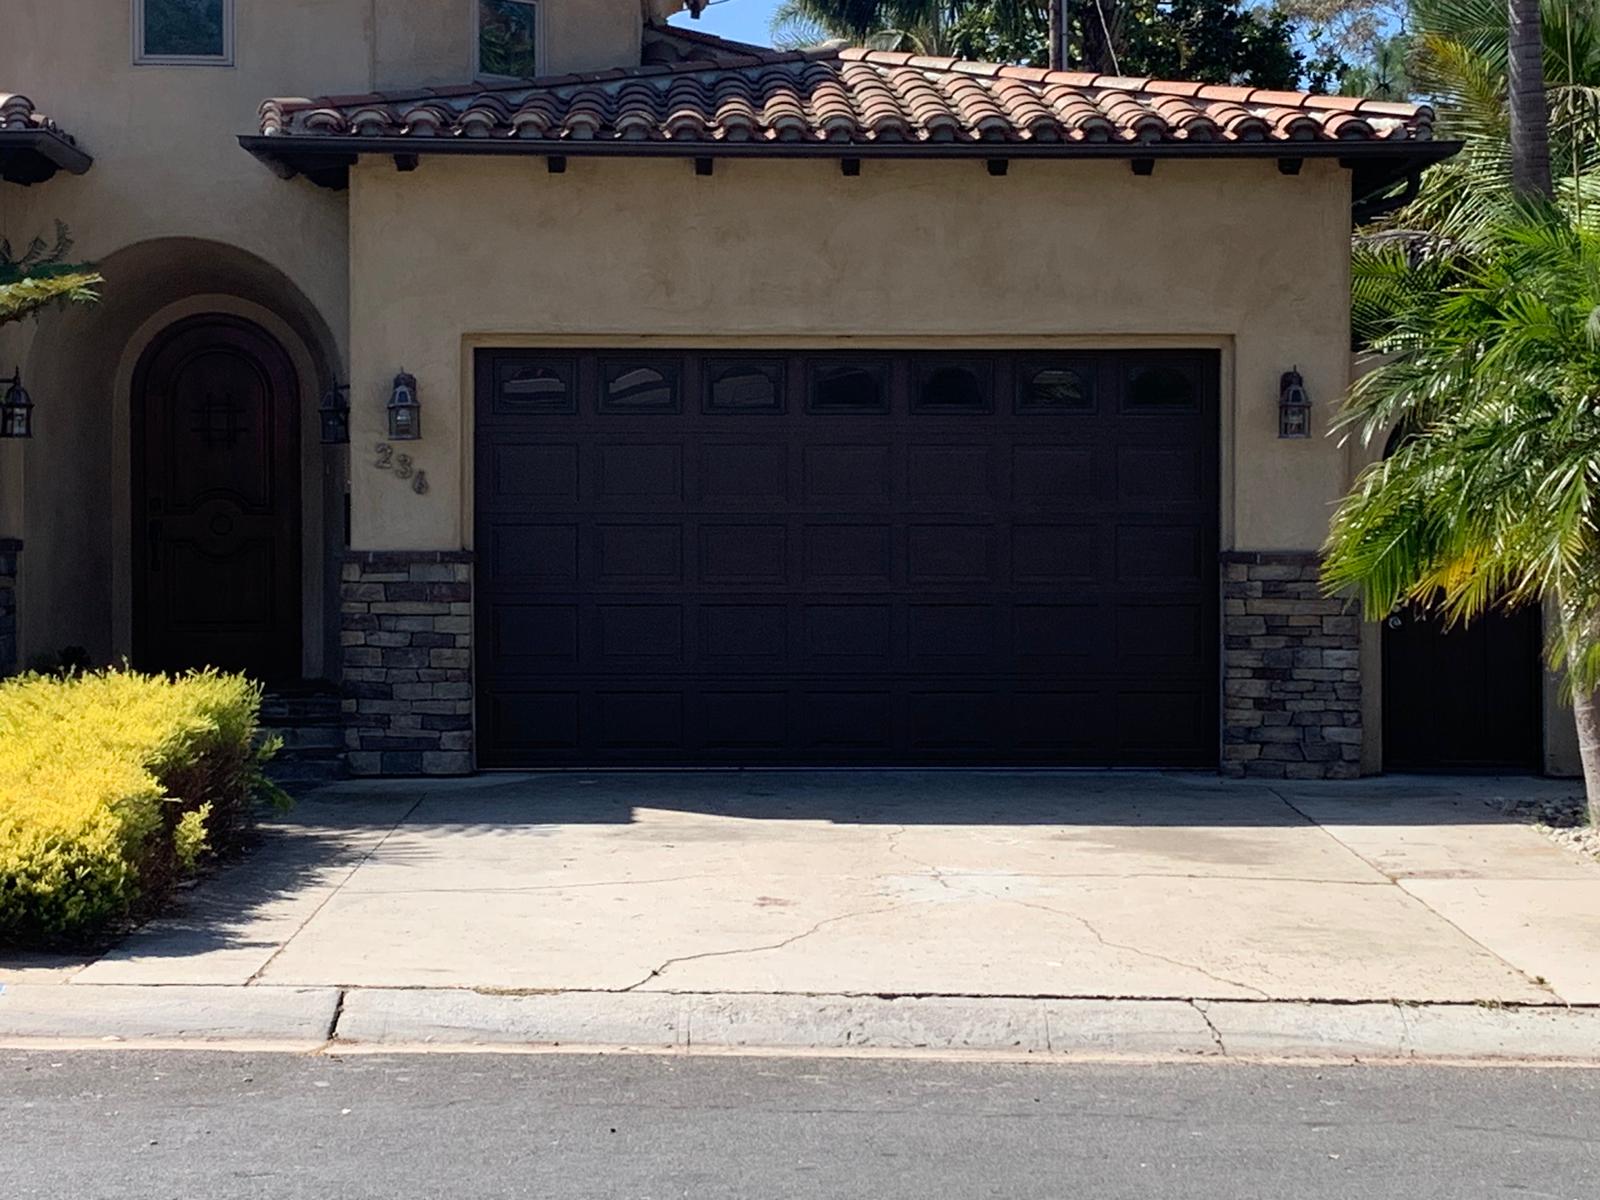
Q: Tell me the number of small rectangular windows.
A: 7